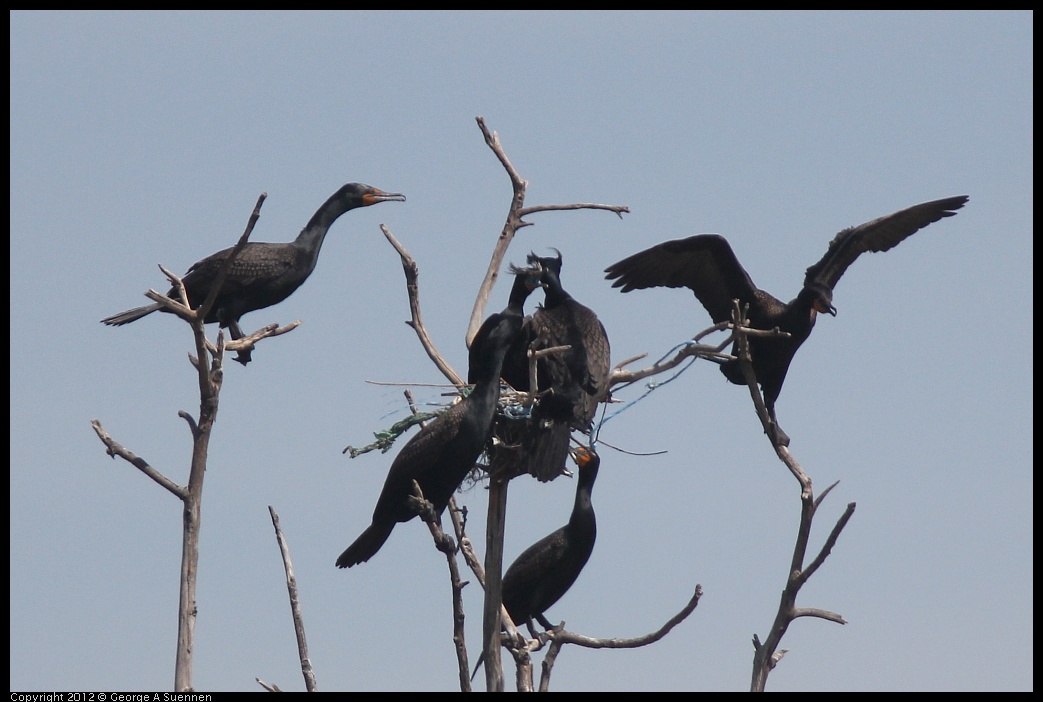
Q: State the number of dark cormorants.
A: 6